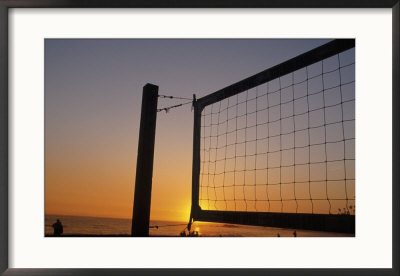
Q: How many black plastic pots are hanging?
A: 0